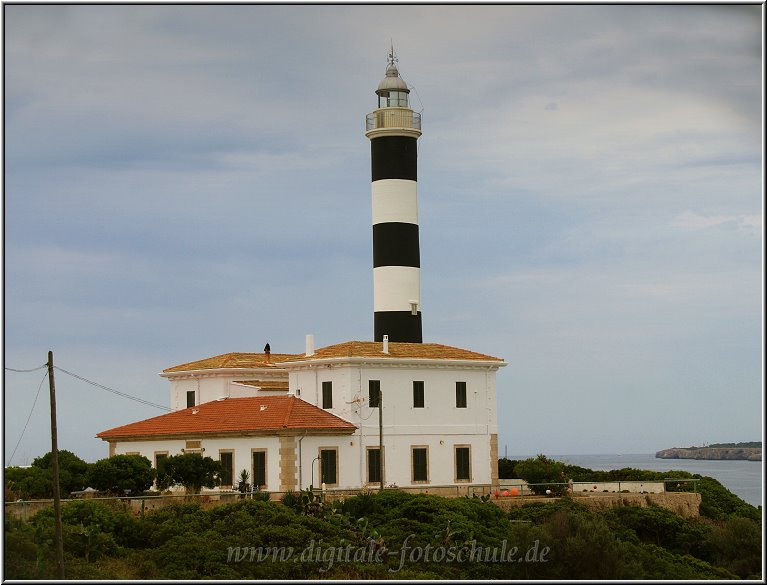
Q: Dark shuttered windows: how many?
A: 12